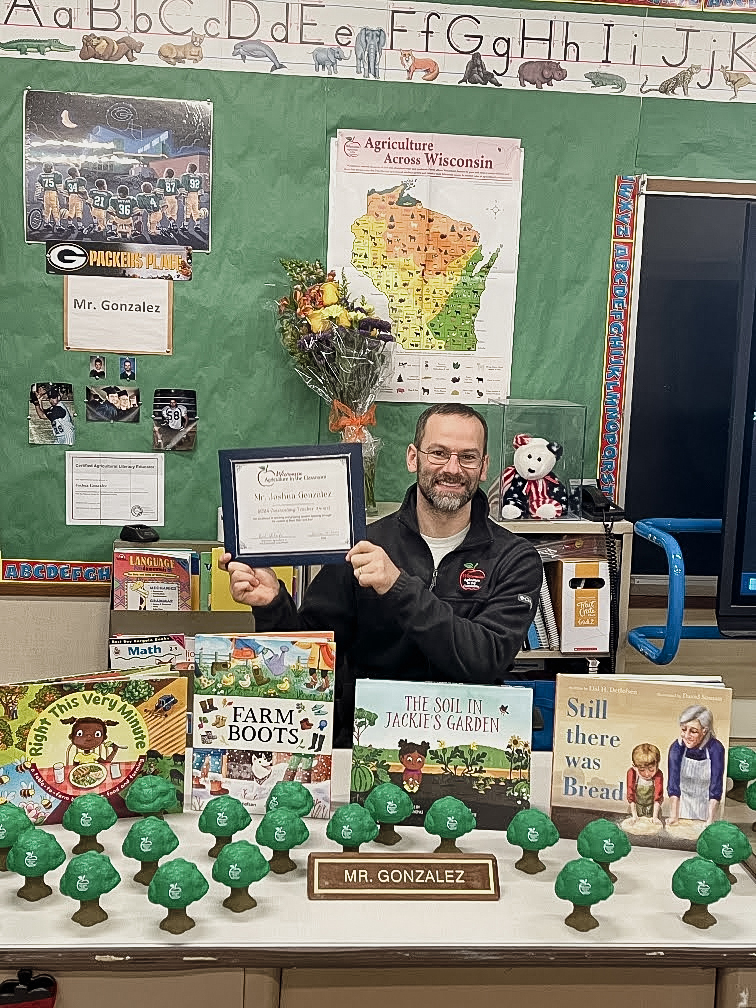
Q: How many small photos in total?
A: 5